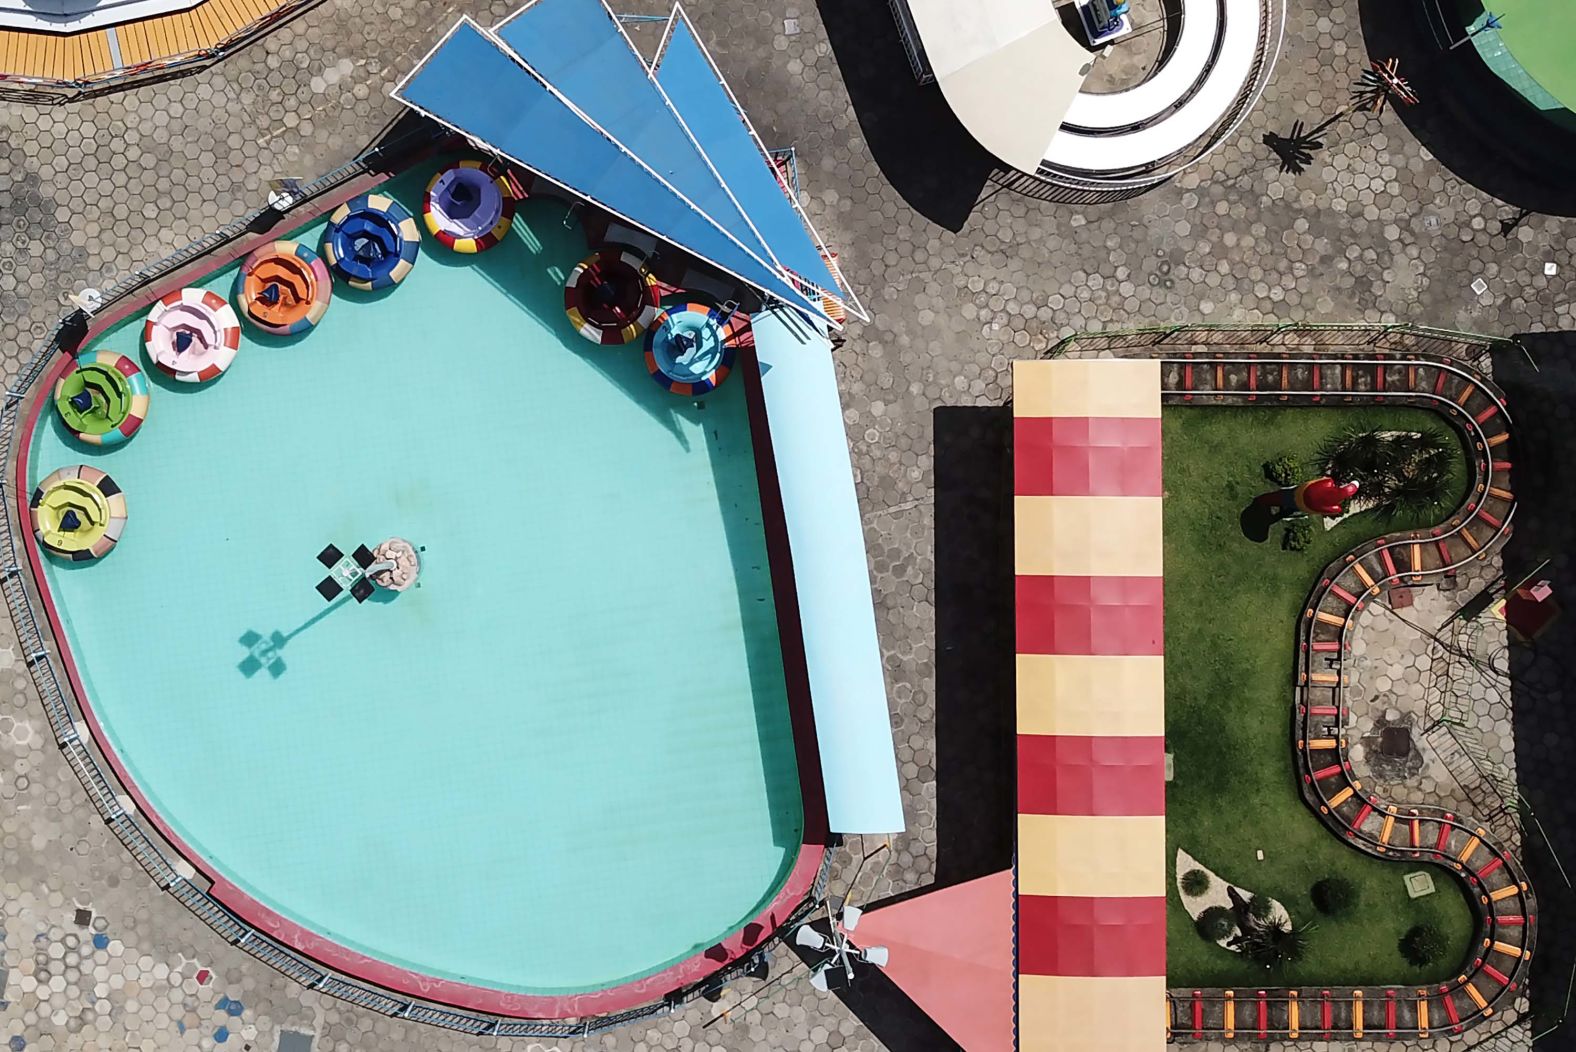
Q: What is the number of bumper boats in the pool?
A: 8